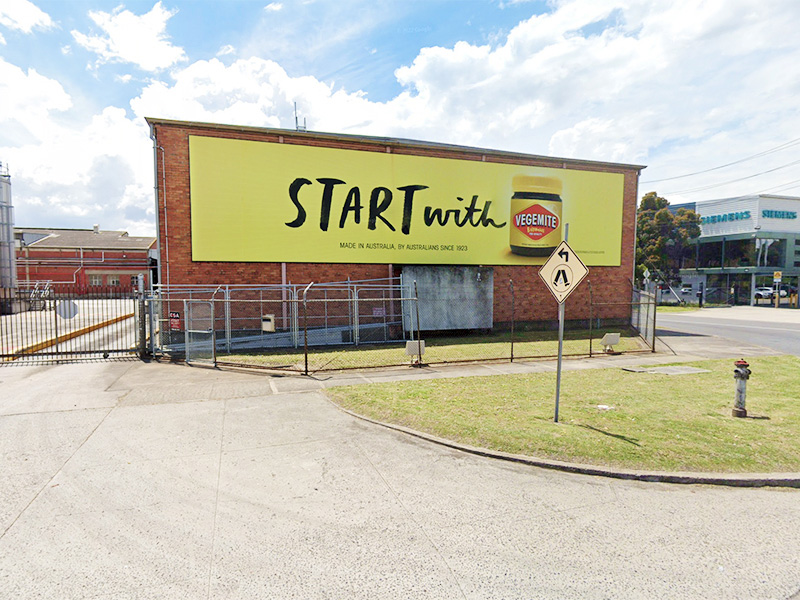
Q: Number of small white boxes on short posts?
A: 2